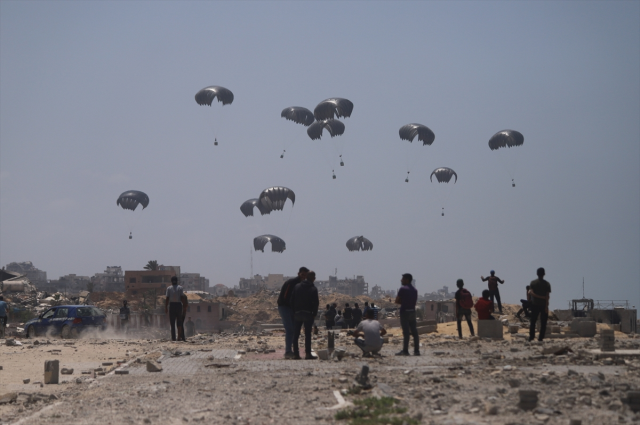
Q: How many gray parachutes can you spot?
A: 12